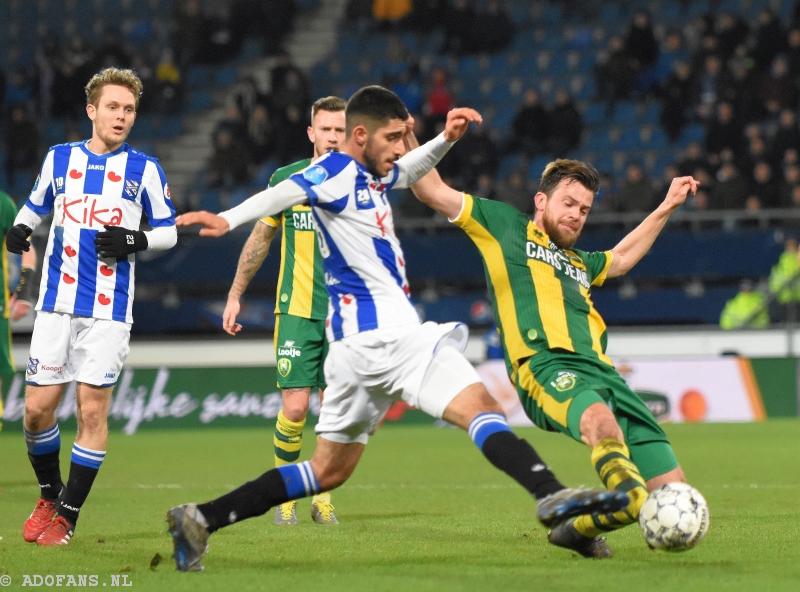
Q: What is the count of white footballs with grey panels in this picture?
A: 1